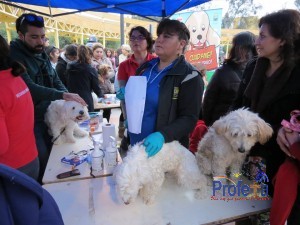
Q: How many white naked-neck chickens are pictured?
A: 0